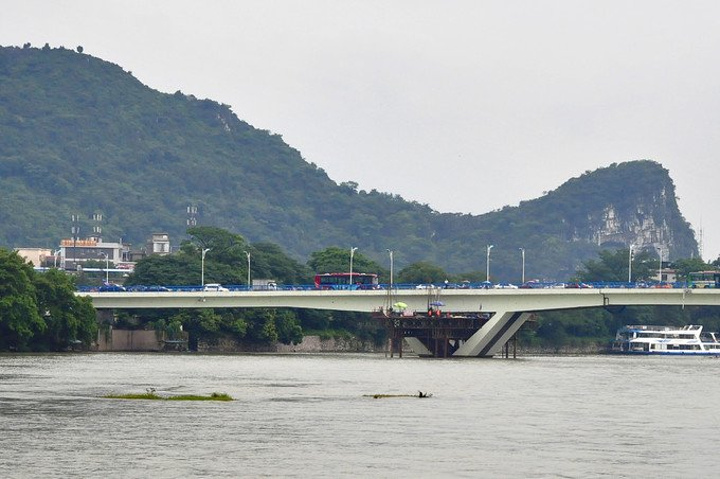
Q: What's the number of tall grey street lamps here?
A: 10